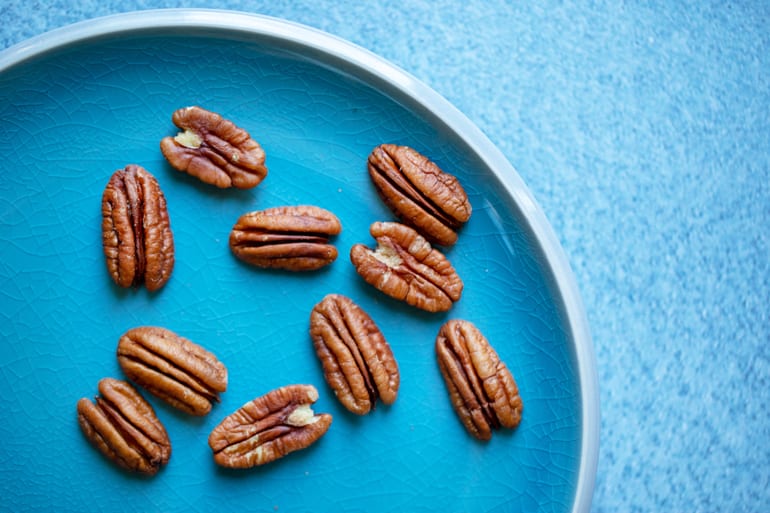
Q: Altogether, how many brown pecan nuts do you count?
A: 10